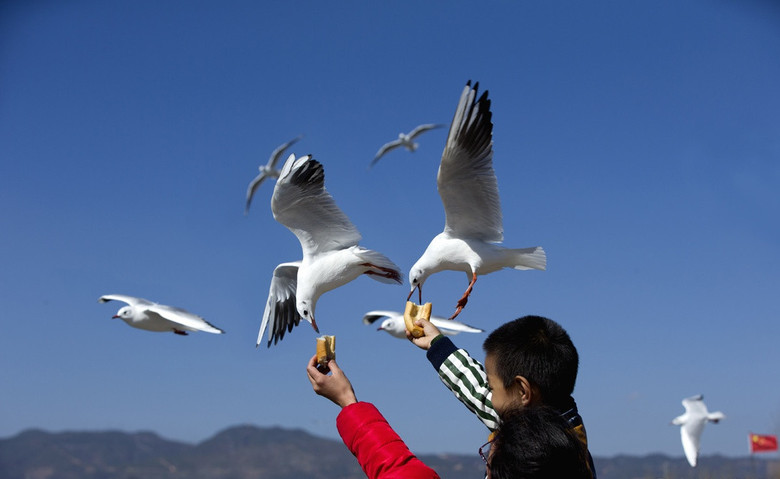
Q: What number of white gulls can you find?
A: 7